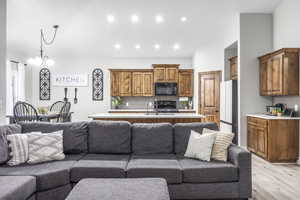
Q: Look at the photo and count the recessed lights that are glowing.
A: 8